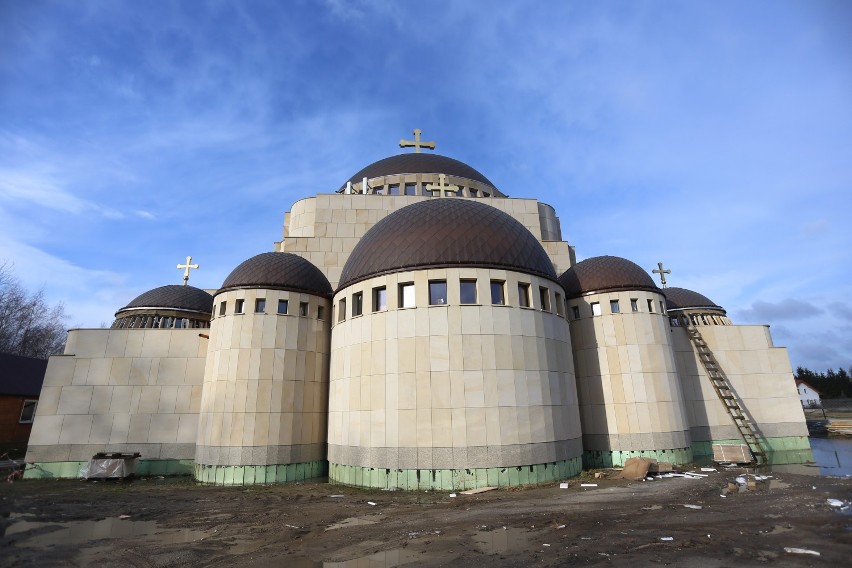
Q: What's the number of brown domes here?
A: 6